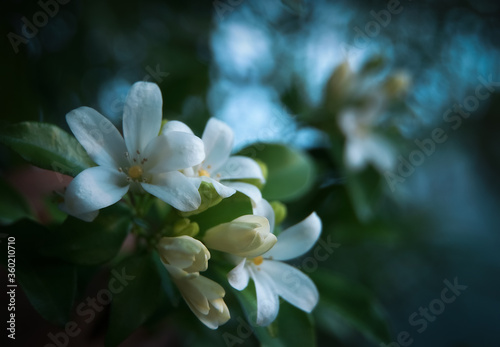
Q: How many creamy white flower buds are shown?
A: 3